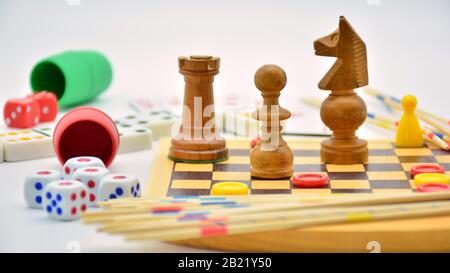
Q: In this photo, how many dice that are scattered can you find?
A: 7